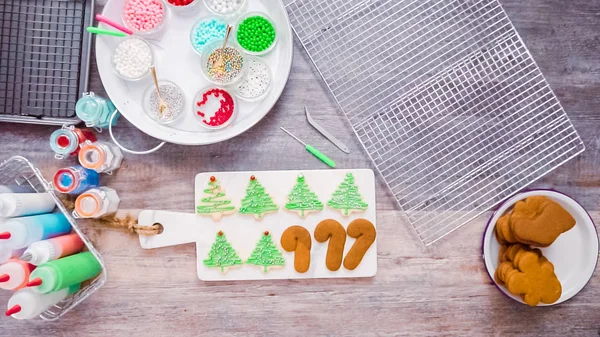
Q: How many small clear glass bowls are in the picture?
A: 10